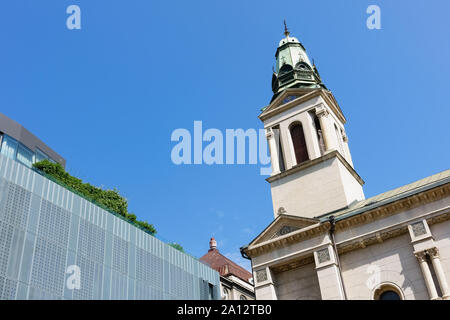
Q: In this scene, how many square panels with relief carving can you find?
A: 3